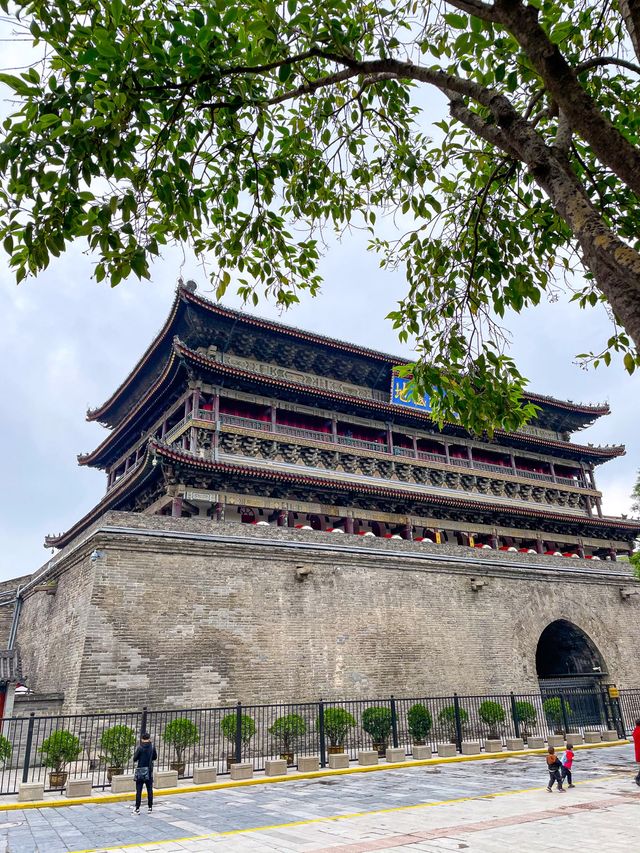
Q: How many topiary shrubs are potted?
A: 13